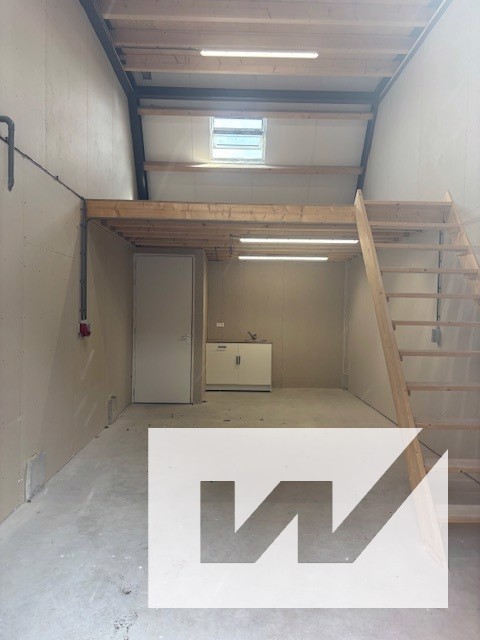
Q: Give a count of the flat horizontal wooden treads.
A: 11